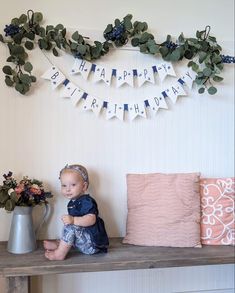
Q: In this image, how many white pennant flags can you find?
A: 13